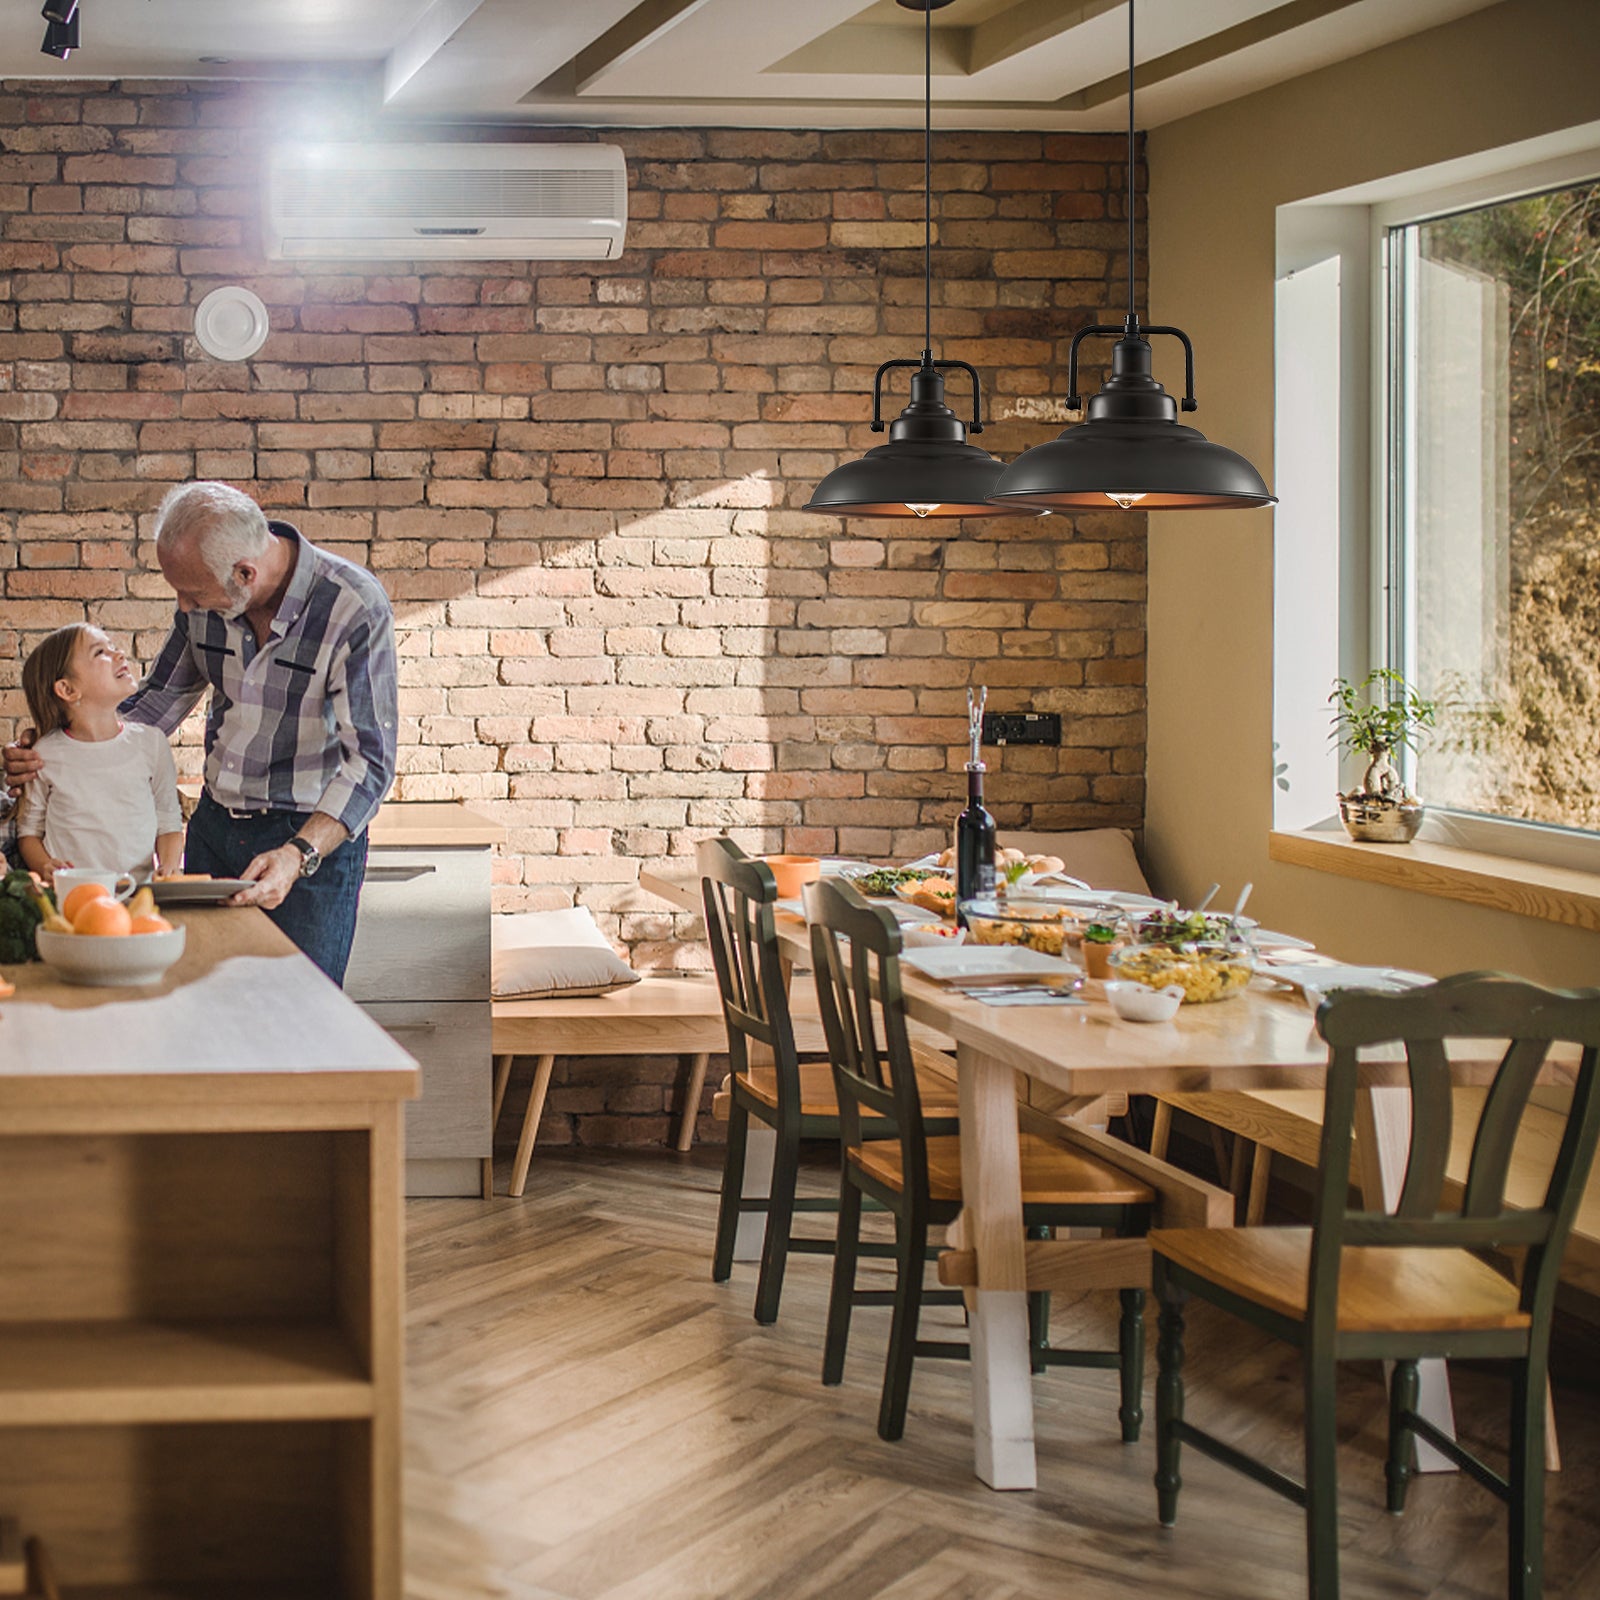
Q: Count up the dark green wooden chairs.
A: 3